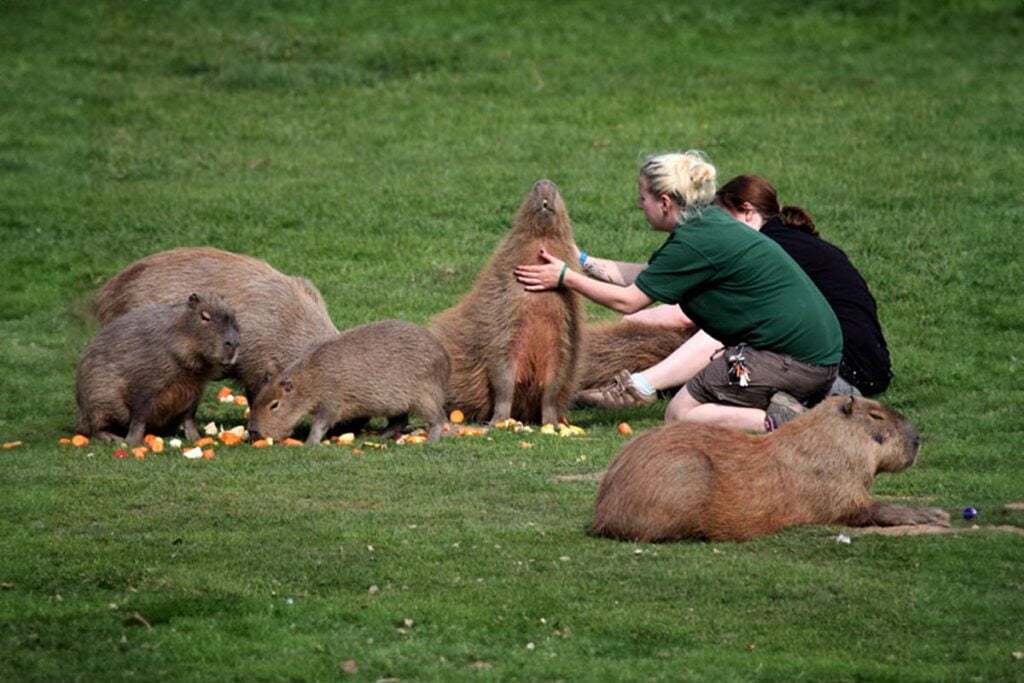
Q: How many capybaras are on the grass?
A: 6